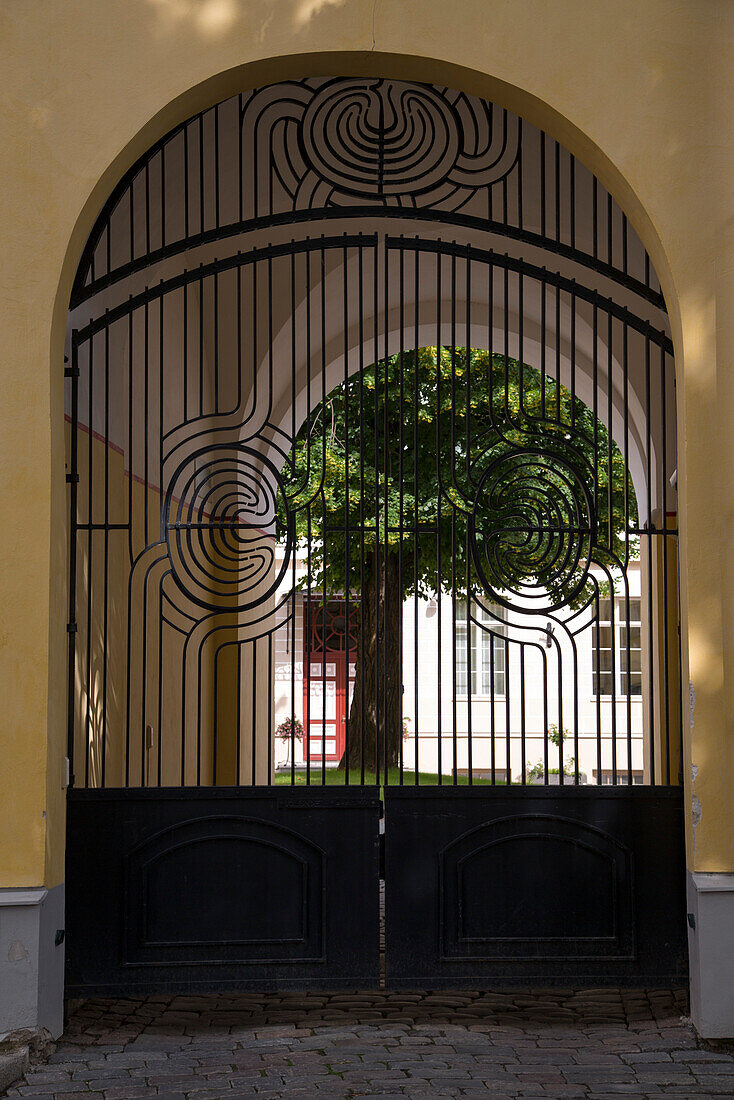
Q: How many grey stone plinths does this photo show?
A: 2